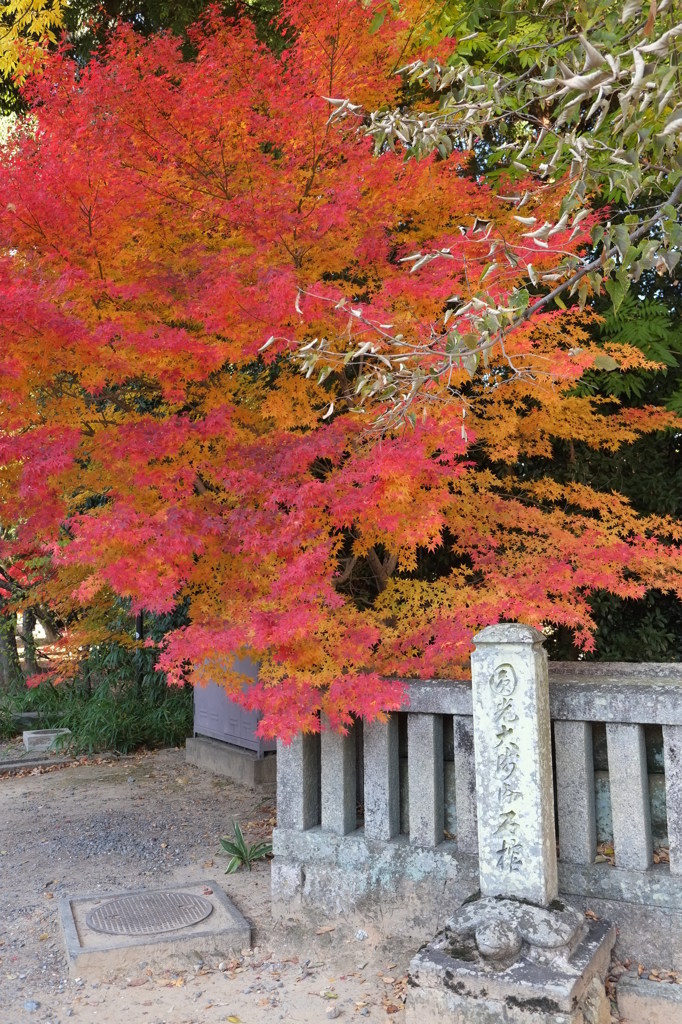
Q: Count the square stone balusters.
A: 8